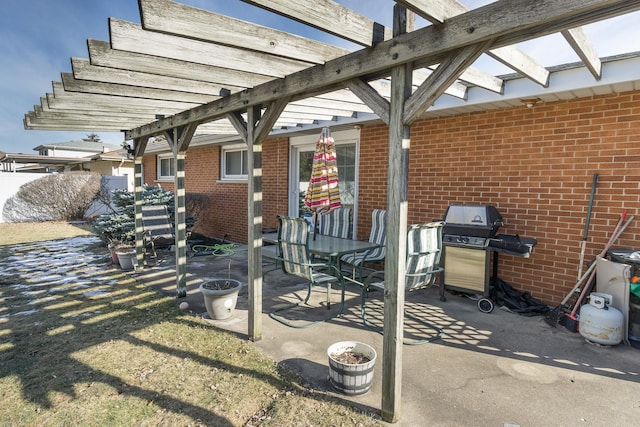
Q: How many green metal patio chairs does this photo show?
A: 4